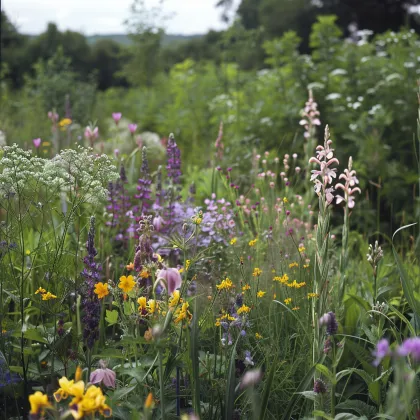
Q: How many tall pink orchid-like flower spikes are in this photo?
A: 3